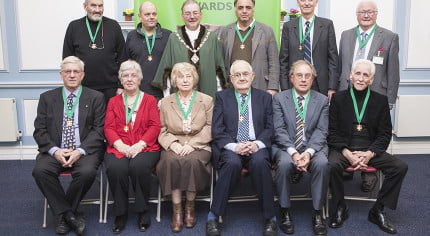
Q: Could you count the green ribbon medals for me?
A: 11